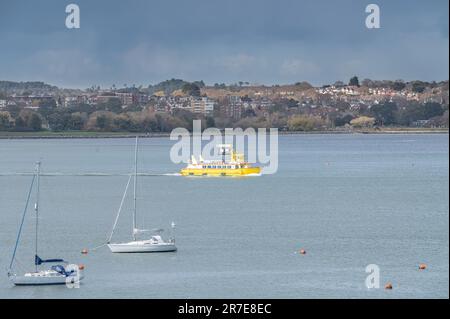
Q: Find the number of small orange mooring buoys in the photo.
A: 5